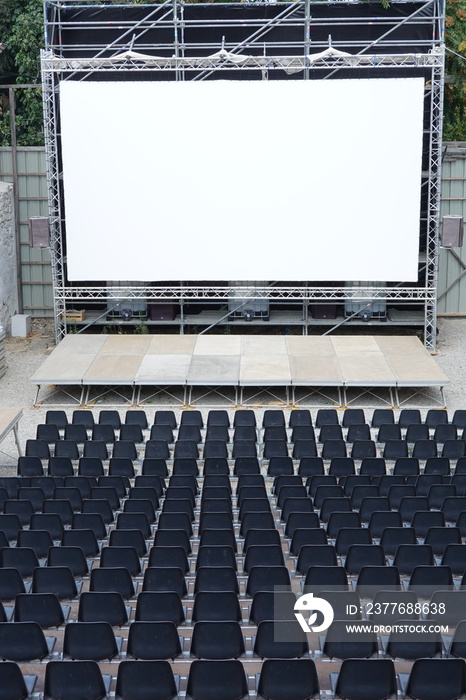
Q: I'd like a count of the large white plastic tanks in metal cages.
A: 3